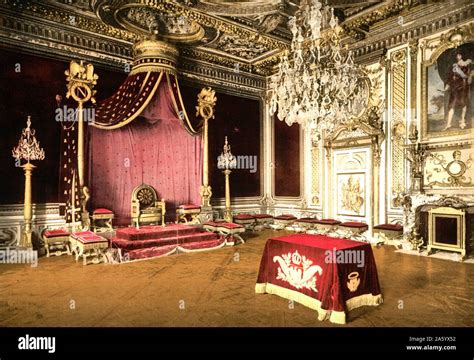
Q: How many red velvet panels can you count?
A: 3